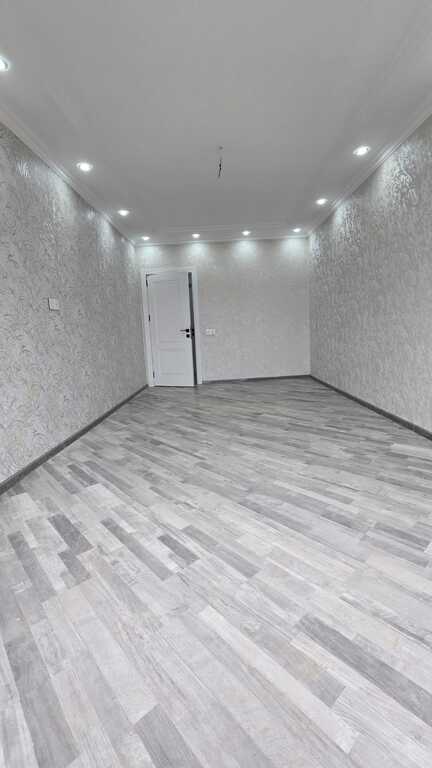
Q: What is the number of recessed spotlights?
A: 9